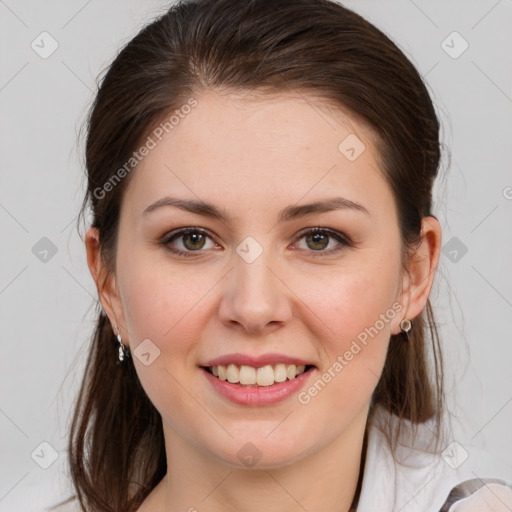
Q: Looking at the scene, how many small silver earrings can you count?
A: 2